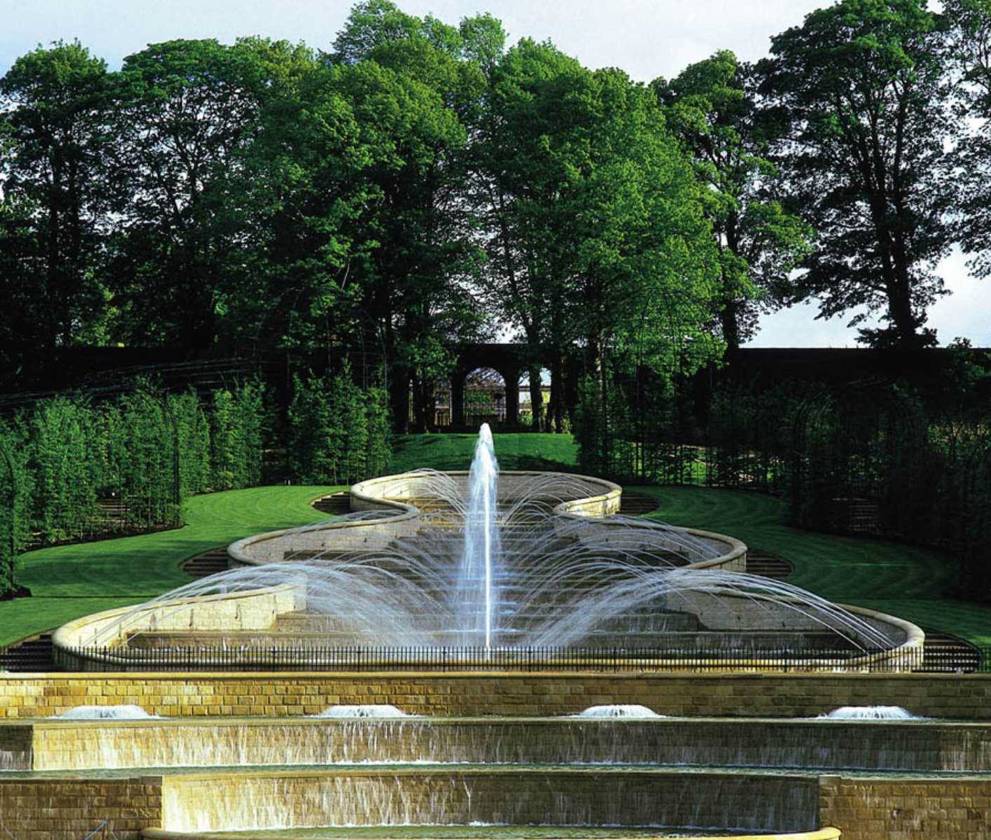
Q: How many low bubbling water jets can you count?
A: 4